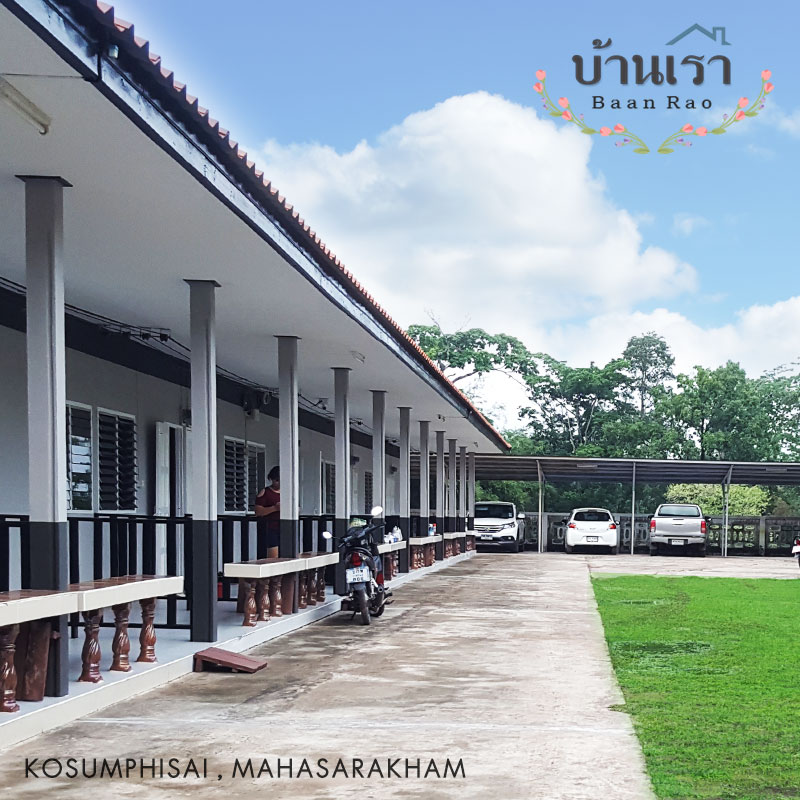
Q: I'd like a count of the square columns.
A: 11